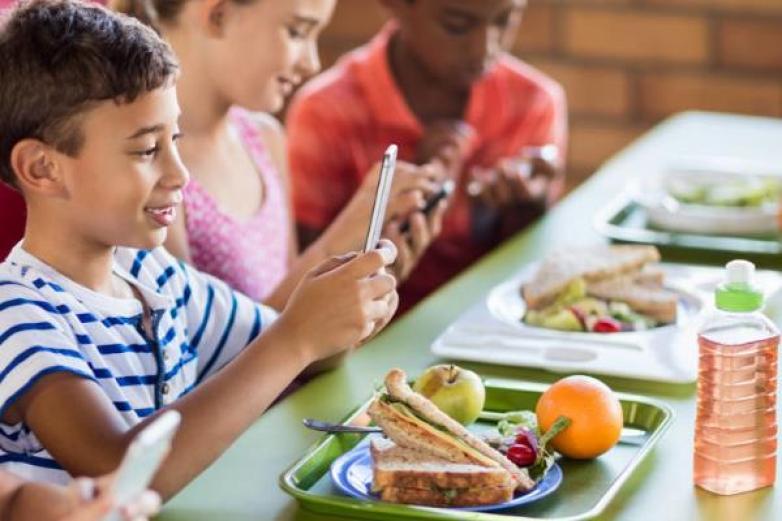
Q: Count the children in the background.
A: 2